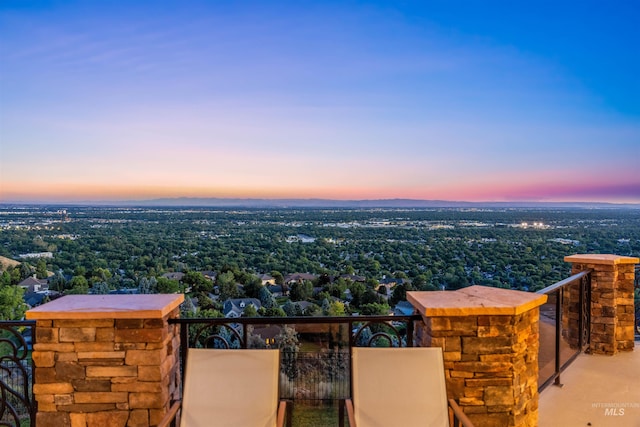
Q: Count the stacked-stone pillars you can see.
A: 3